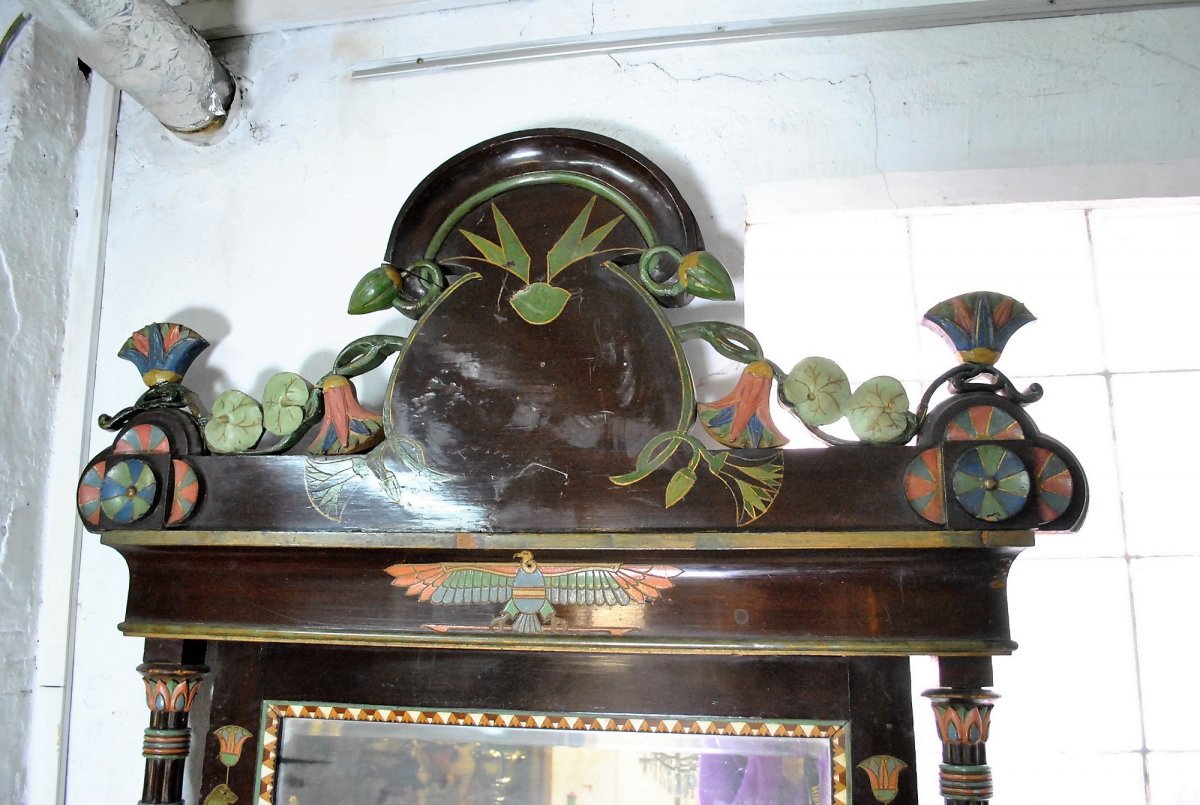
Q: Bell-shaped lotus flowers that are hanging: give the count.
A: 2